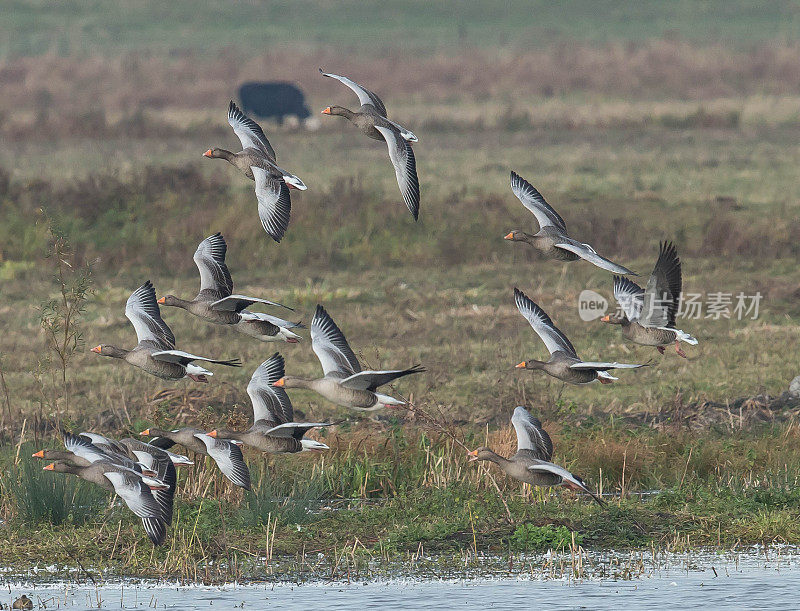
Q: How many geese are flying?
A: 15